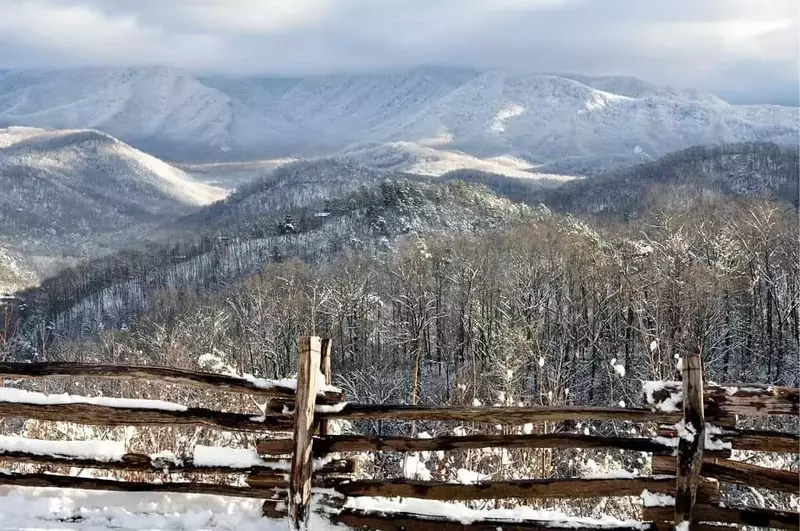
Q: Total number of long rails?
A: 12